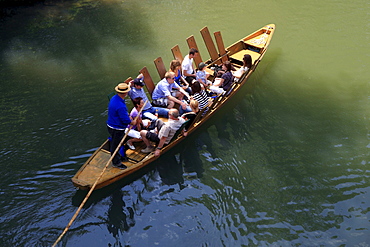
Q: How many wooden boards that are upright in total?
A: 7